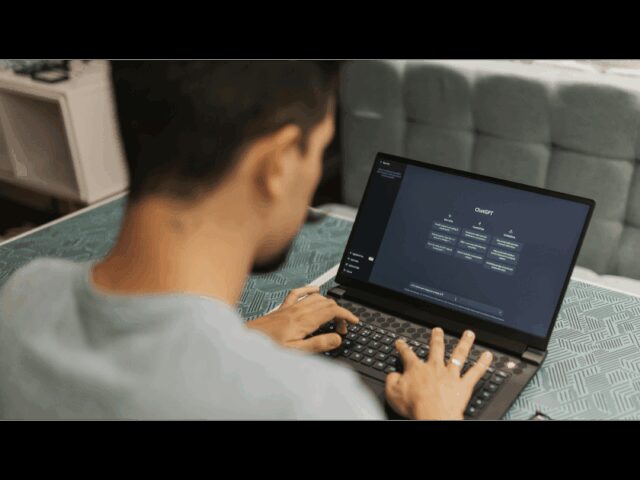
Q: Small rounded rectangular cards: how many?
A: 9